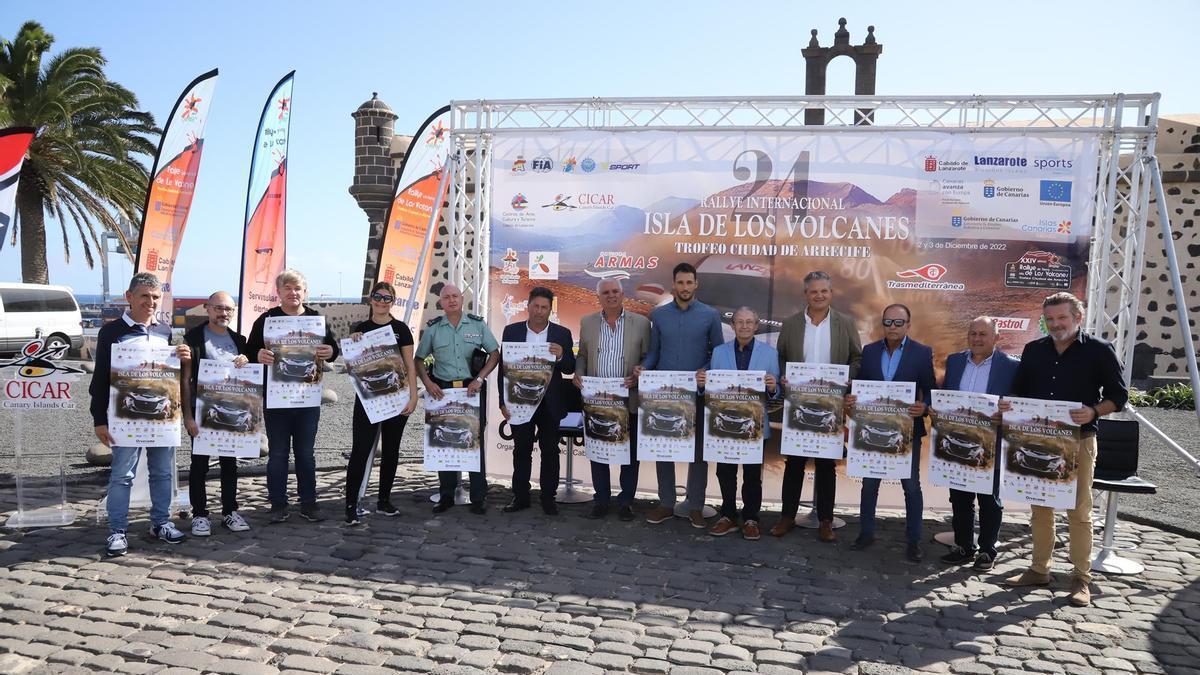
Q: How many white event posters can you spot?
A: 13